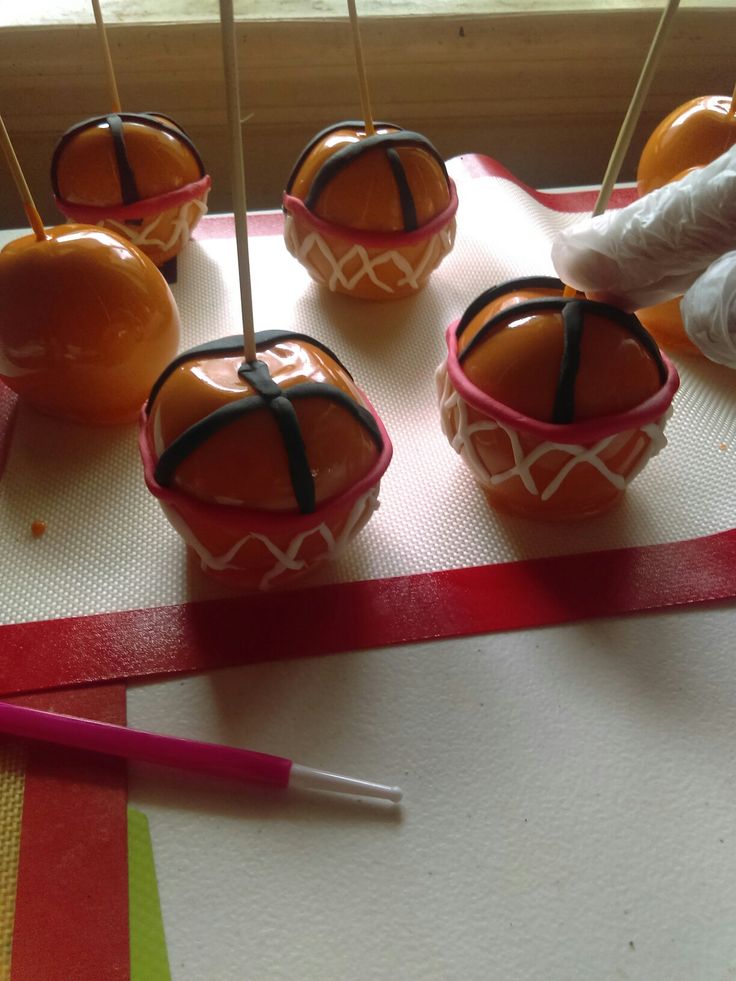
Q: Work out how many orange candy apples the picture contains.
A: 7